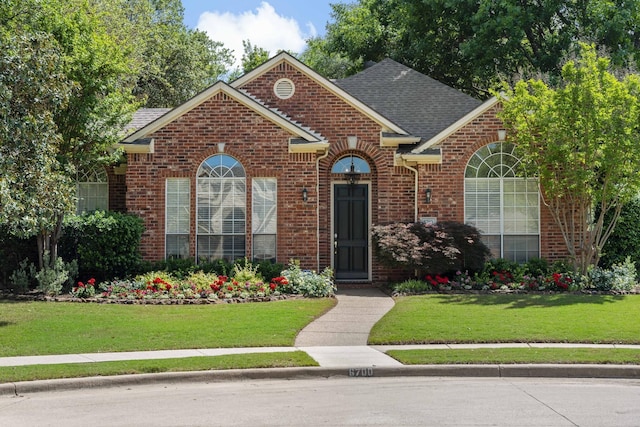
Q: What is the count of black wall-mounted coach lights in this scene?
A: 2